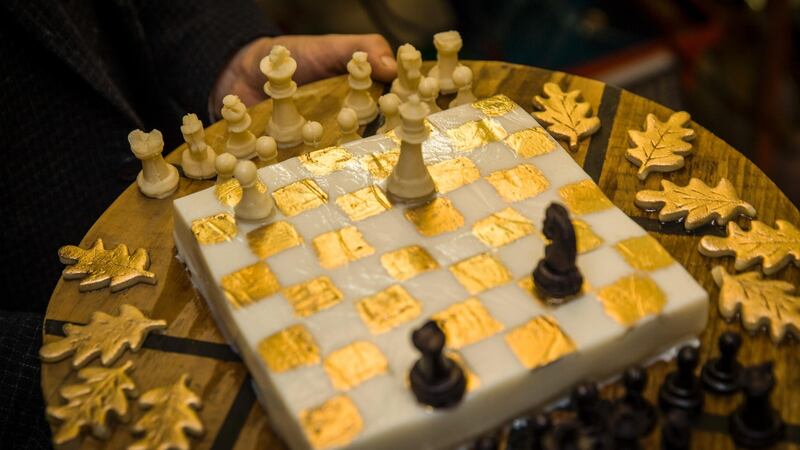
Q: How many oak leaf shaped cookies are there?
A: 9